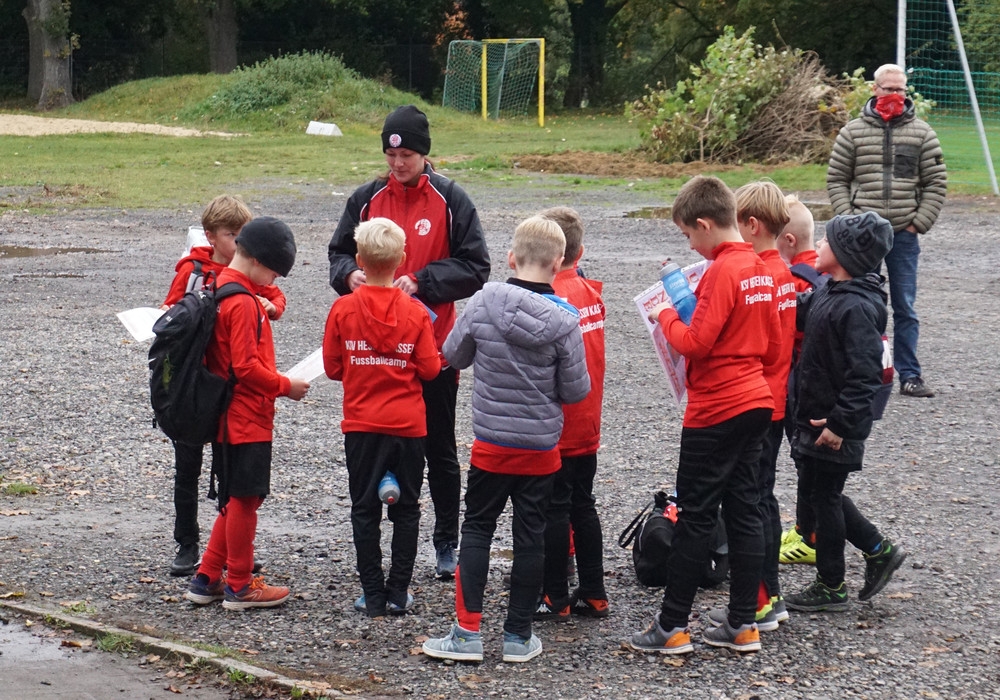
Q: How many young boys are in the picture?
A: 9